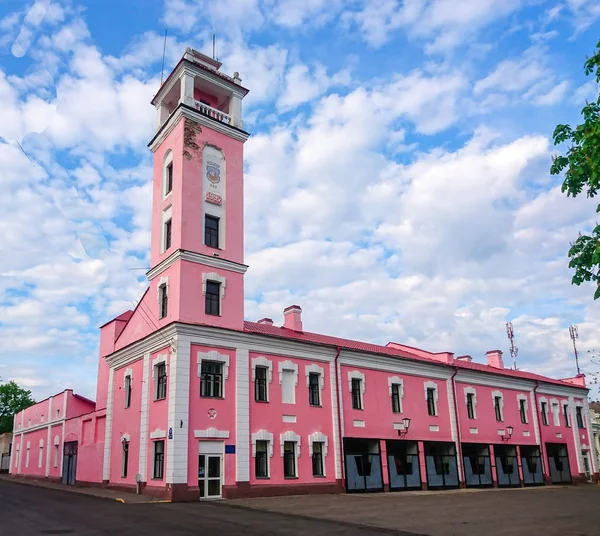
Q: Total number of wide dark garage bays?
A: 7